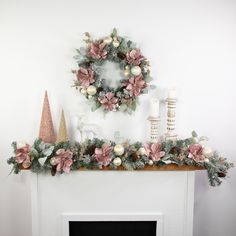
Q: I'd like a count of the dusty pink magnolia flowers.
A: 10